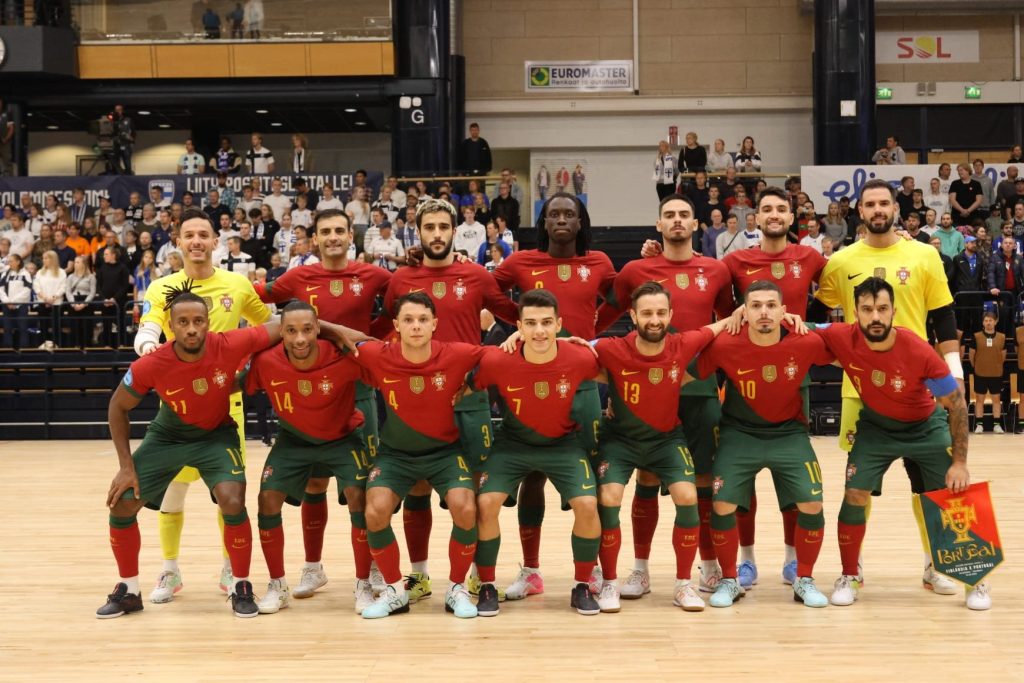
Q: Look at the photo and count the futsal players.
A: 14